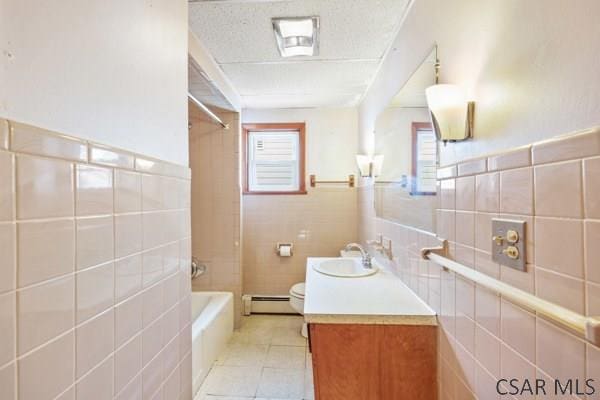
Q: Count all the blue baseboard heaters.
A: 0